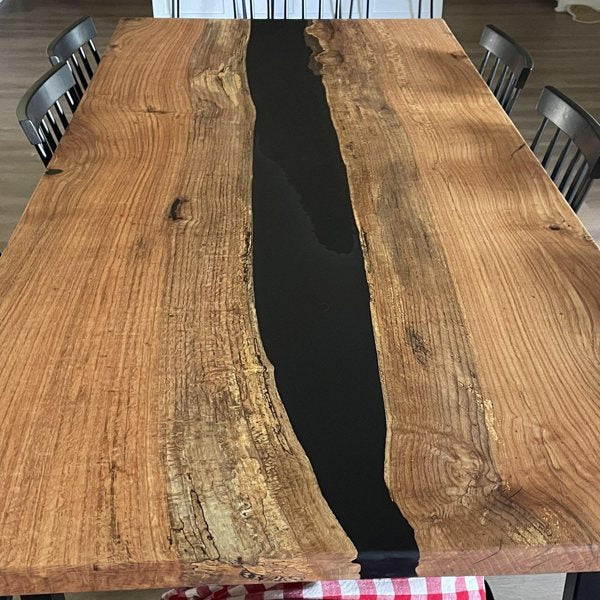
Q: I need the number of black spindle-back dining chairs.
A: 4